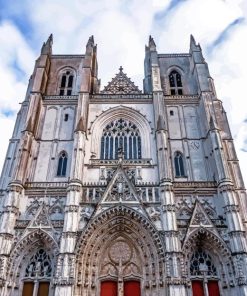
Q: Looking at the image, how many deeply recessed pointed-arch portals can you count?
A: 3